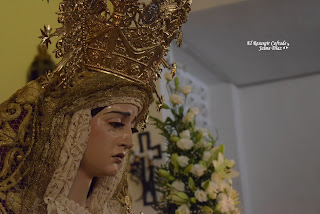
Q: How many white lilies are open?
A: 1